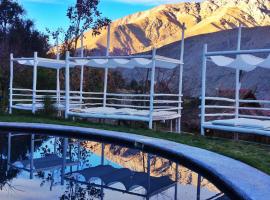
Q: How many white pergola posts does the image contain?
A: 10